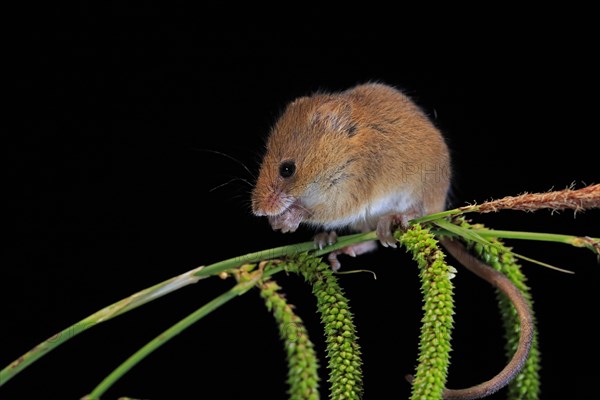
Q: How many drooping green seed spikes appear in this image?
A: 4